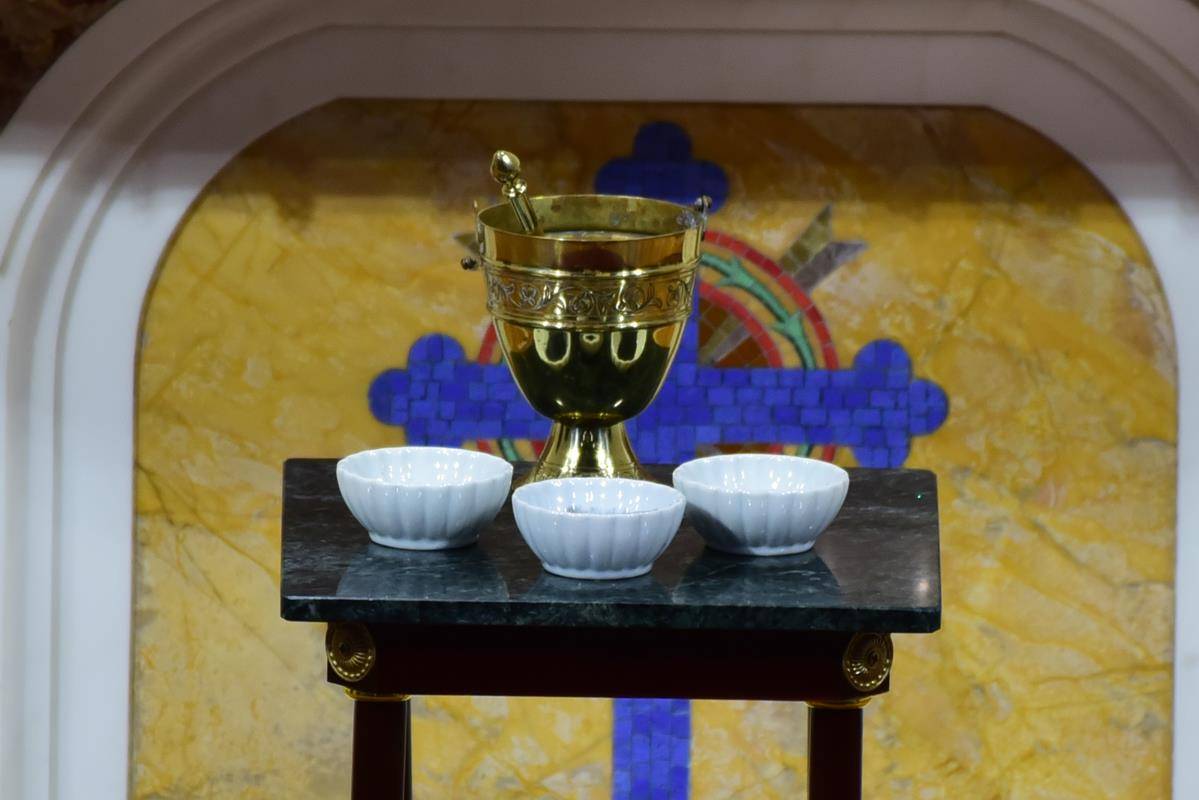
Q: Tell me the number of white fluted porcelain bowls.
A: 3